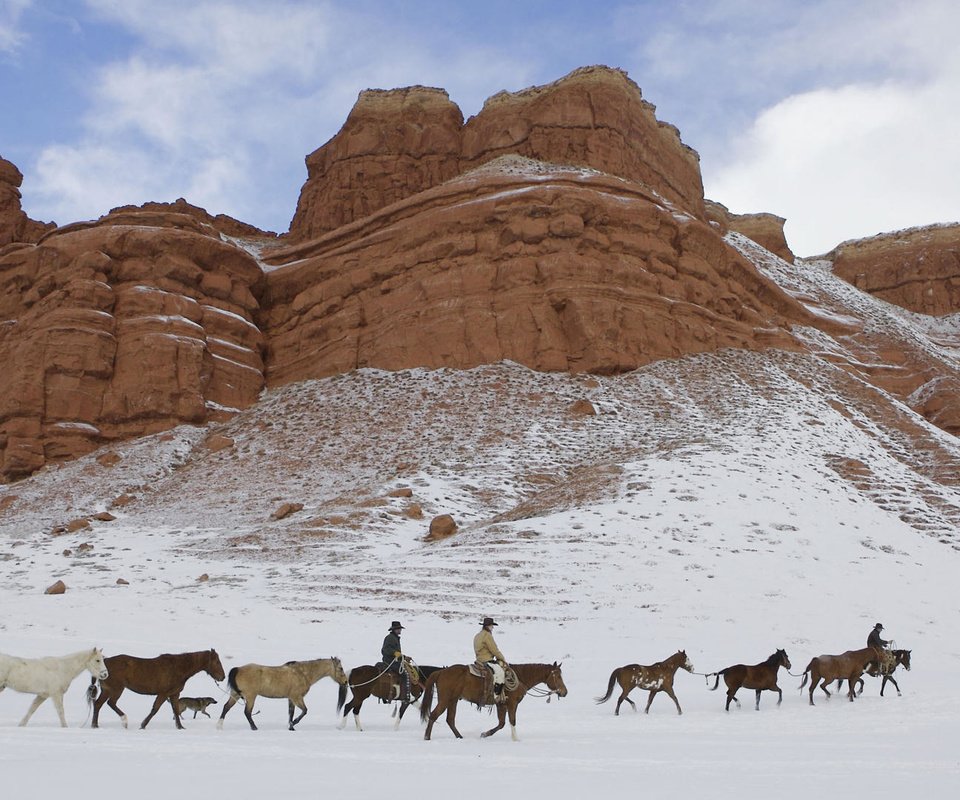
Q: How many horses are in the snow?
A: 9